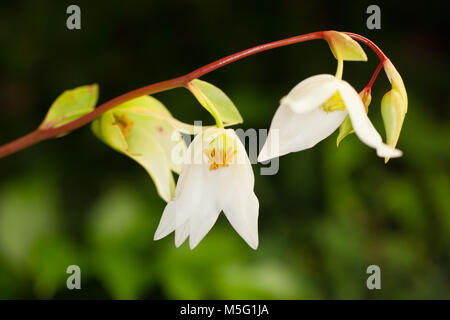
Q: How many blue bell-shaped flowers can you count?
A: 0